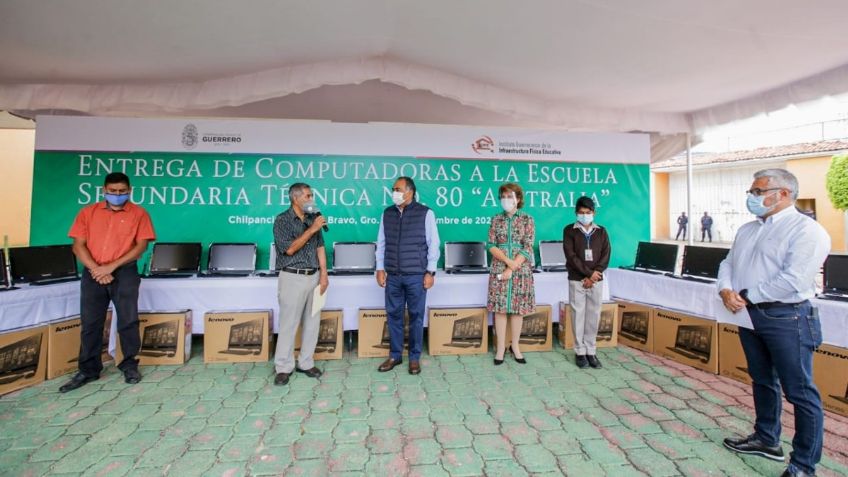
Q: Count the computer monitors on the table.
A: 11